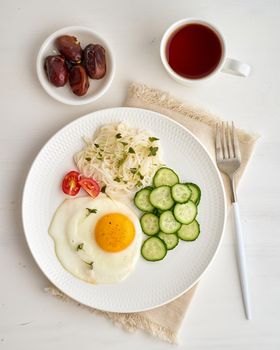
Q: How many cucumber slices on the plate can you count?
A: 11